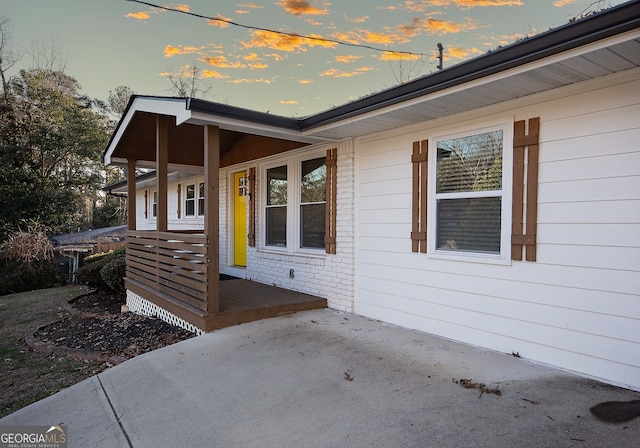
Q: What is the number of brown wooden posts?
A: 3